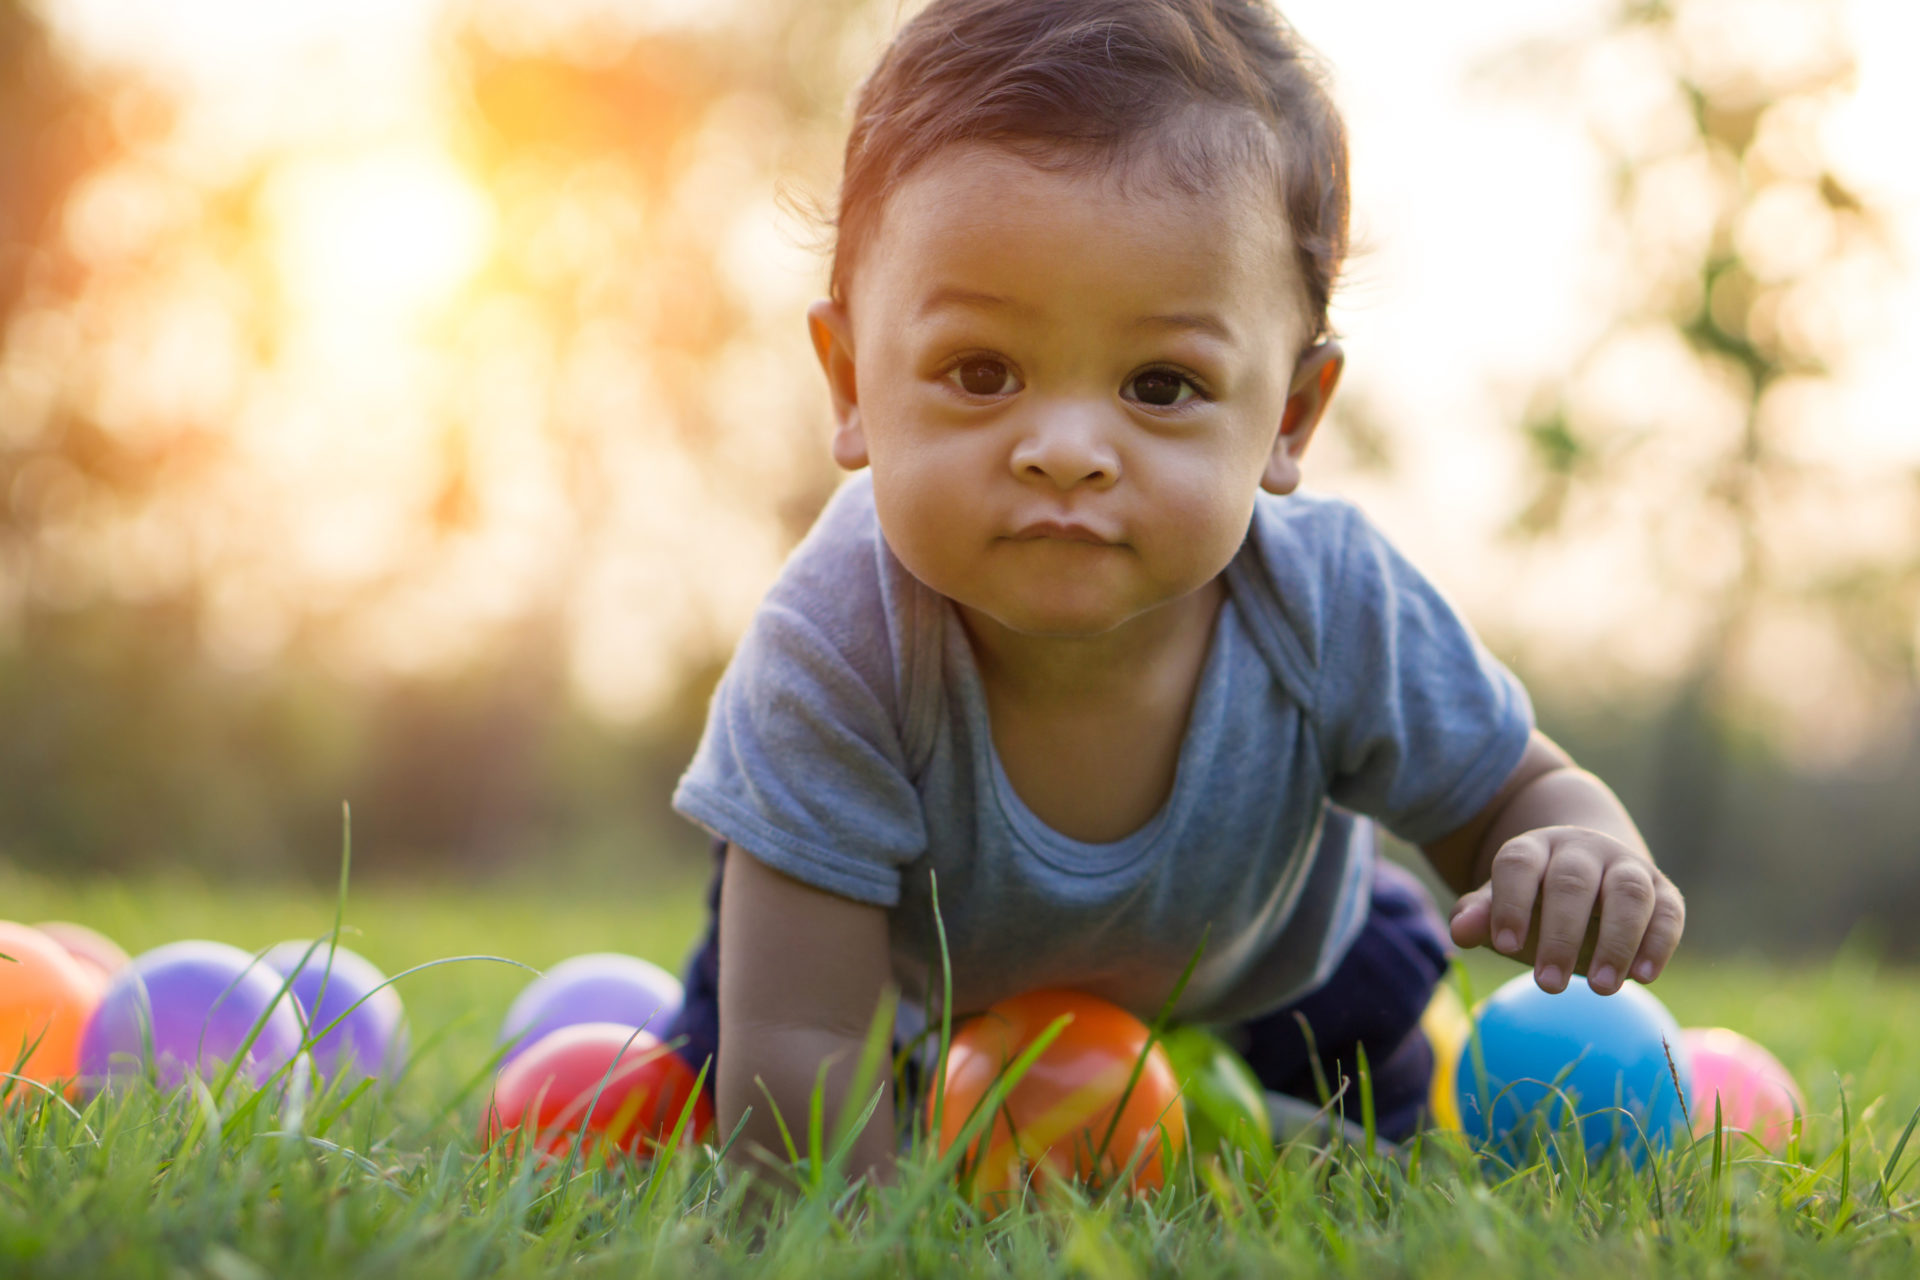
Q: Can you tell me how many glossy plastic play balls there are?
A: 11